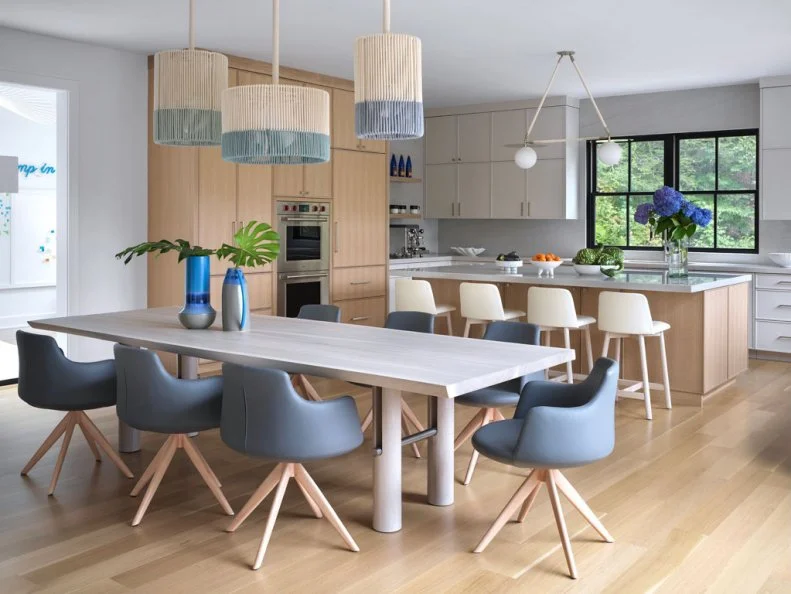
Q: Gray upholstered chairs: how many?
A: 7